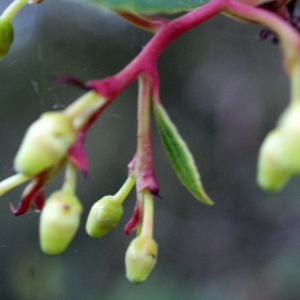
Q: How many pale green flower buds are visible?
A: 7